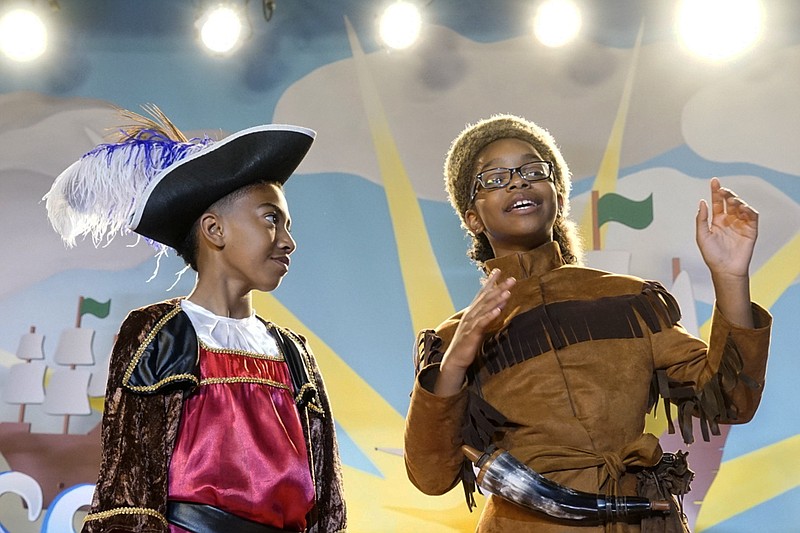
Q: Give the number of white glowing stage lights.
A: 5